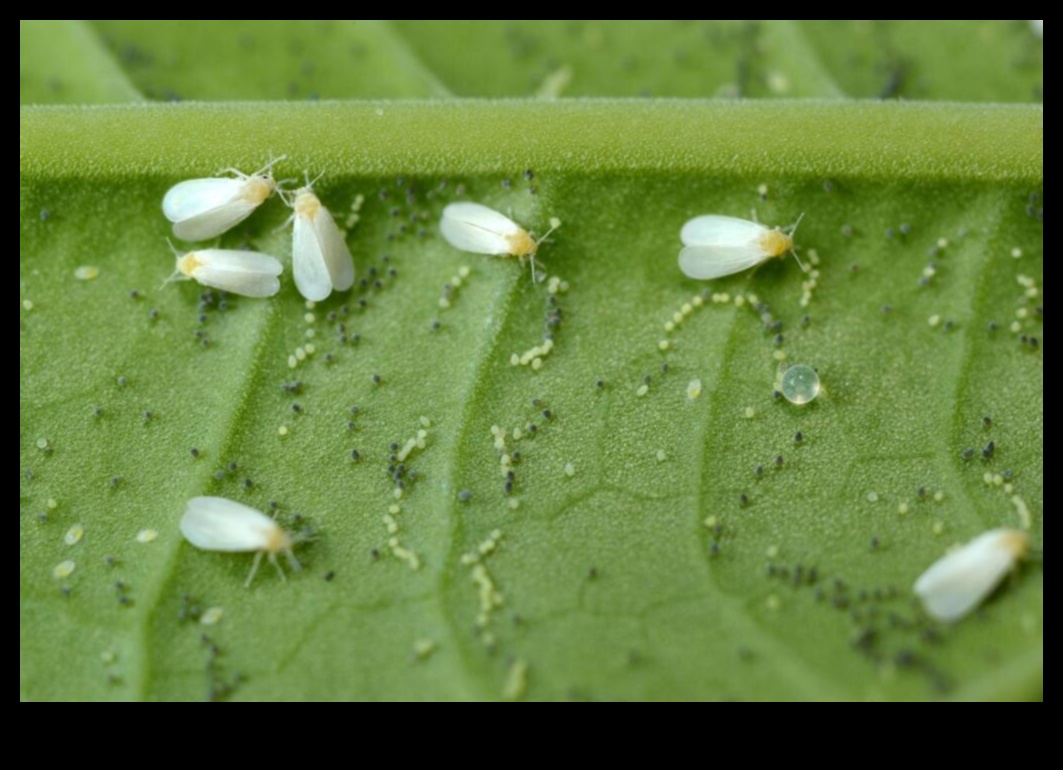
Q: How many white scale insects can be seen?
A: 7